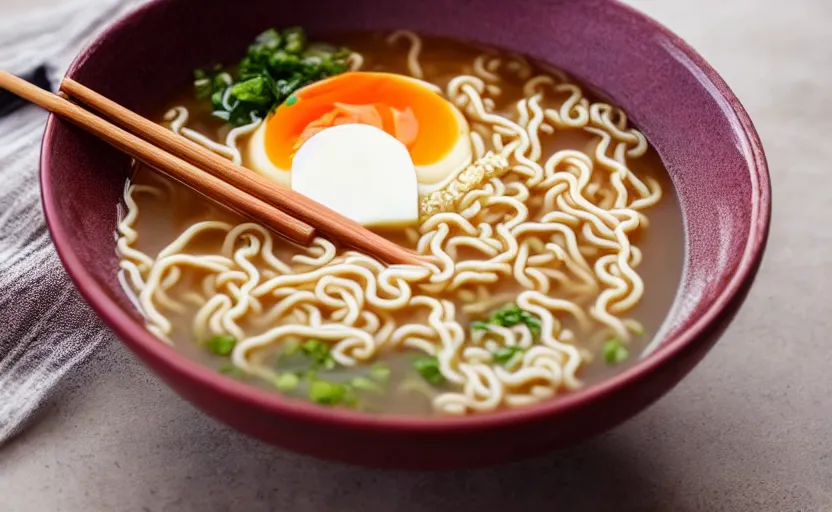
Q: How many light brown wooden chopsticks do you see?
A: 2